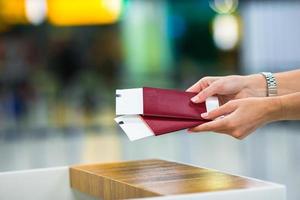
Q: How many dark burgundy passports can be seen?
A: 2